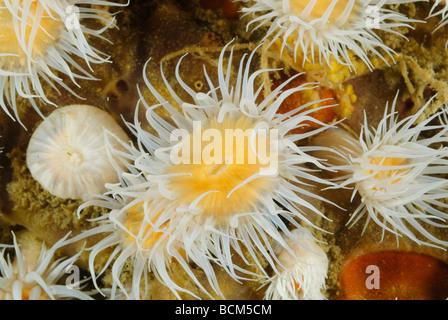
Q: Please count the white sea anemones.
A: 8